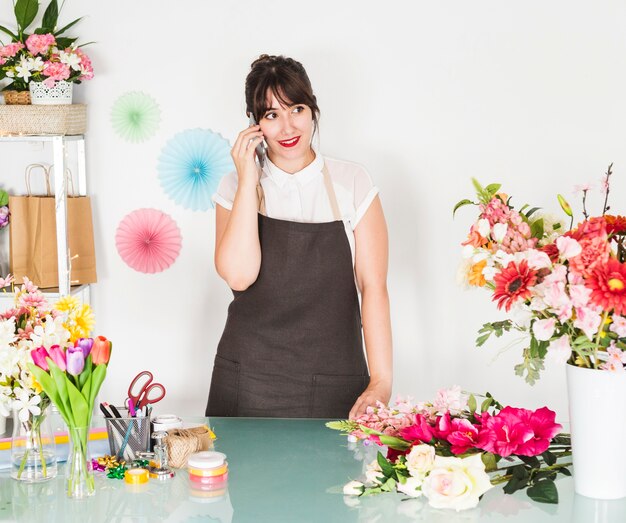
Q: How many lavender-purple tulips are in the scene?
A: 2